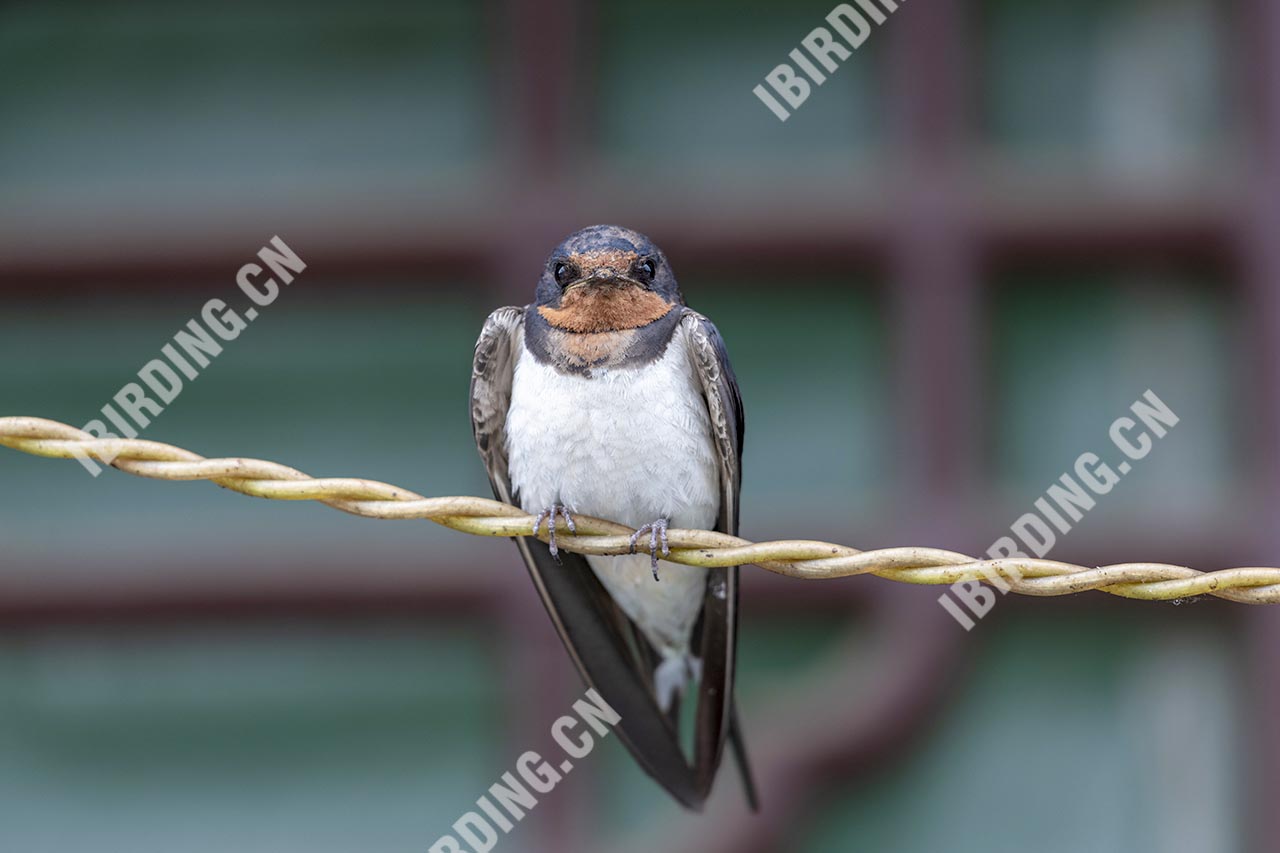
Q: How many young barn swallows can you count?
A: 1